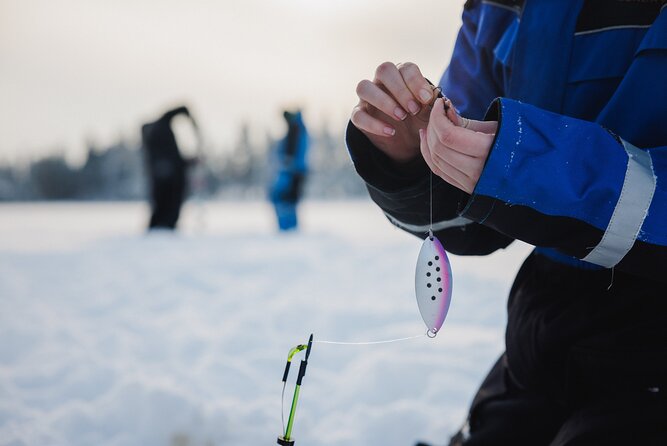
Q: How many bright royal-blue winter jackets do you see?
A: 2